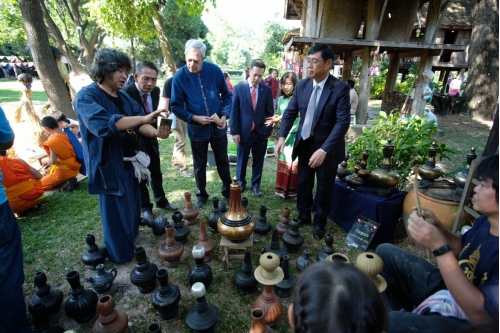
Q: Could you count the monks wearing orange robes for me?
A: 2